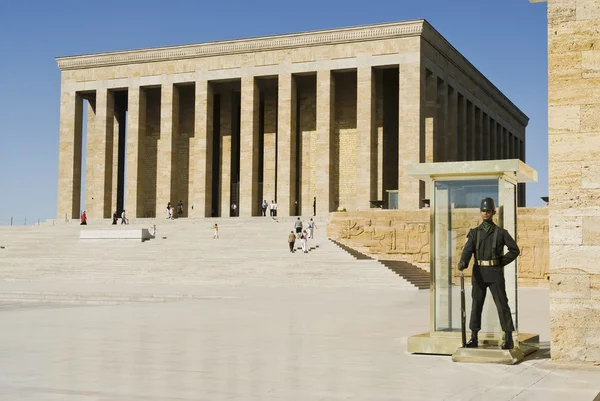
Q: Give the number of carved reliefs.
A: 1